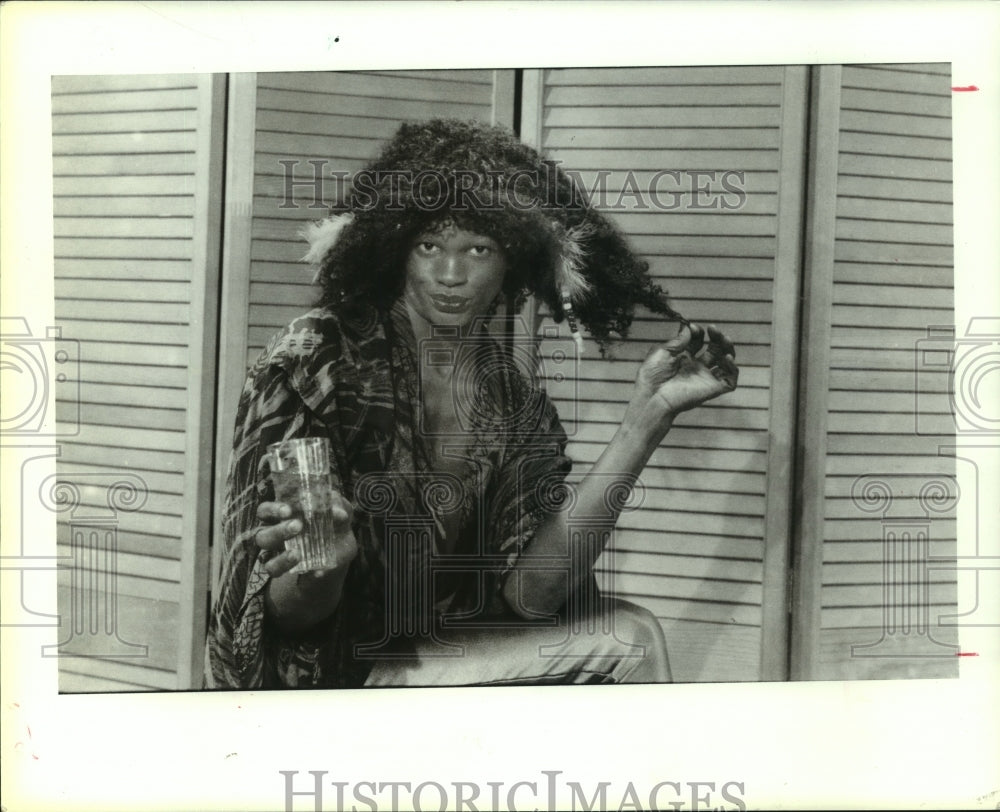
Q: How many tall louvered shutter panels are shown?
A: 4